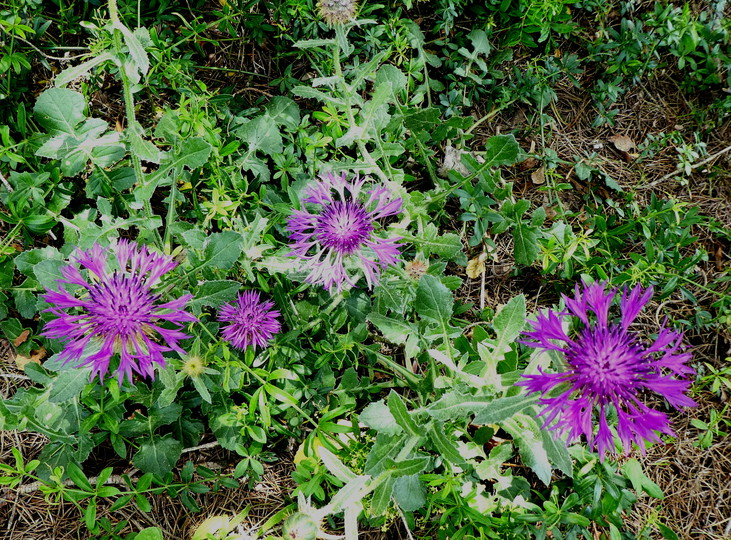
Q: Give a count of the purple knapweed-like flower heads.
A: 4